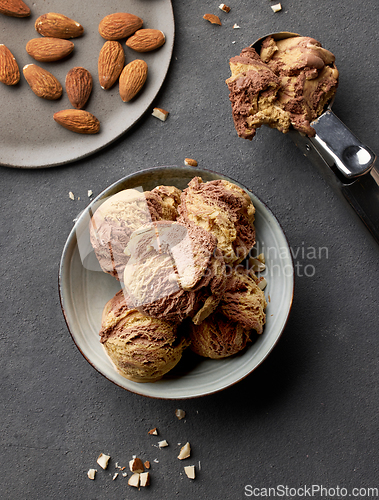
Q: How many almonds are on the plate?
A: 11